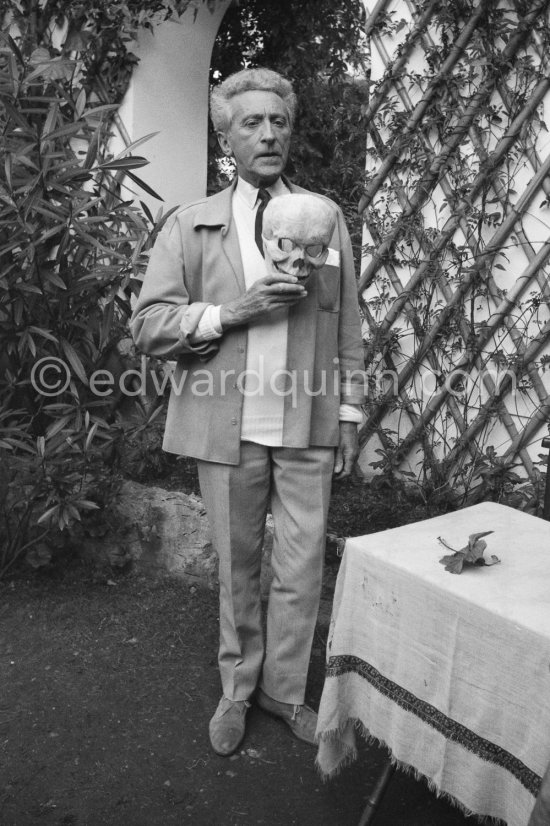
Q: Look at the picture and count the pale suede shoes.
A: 2